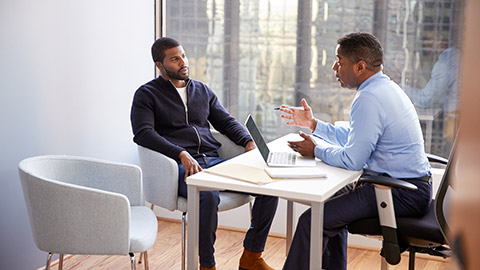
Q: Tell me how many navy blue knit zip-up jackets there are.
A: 1